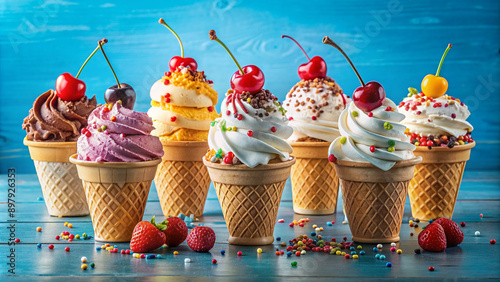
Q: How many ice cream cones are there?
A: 7